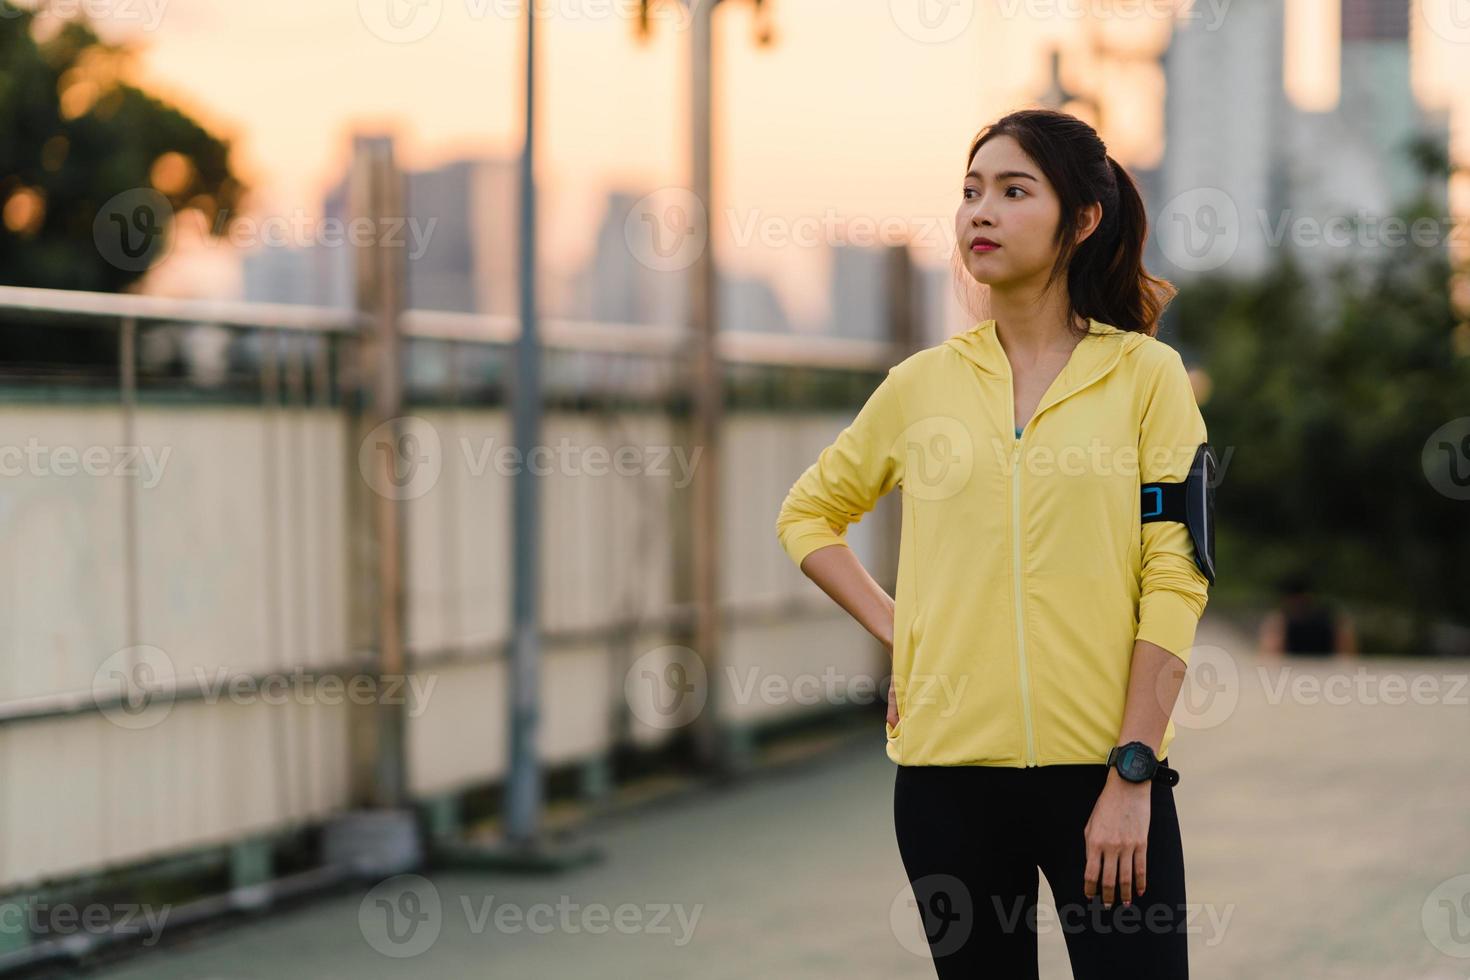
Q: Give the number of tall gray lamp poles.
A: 2